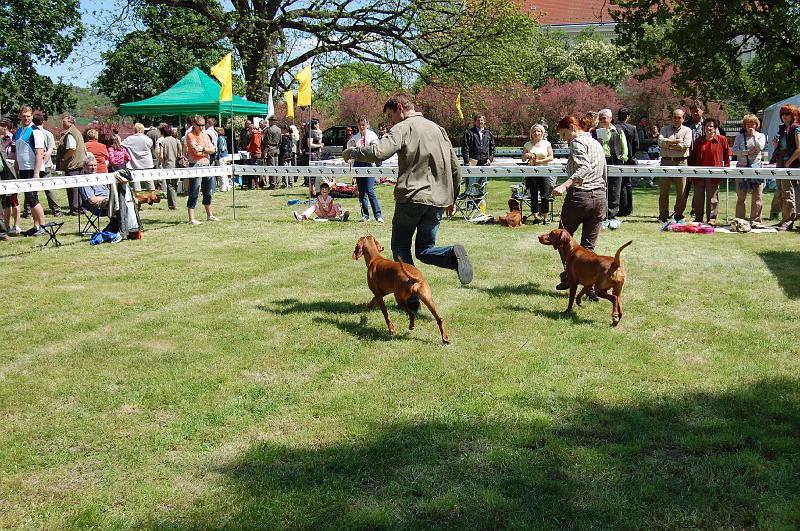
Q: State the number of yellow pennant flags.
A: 4